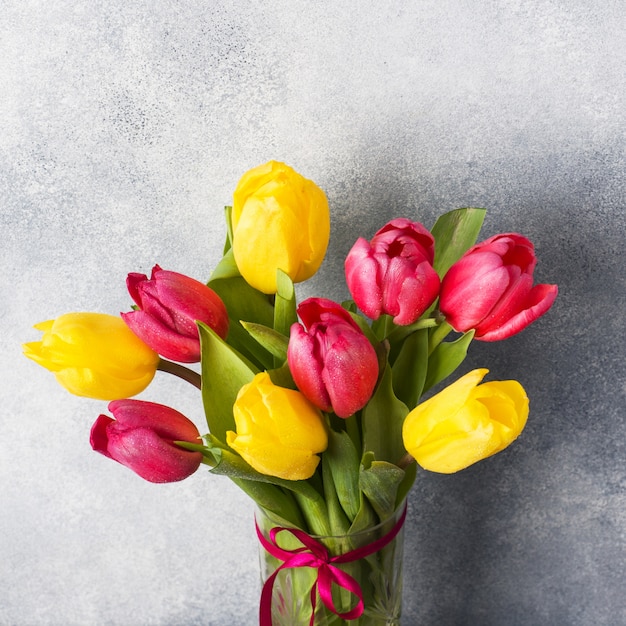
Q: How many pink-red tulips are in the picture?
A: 5